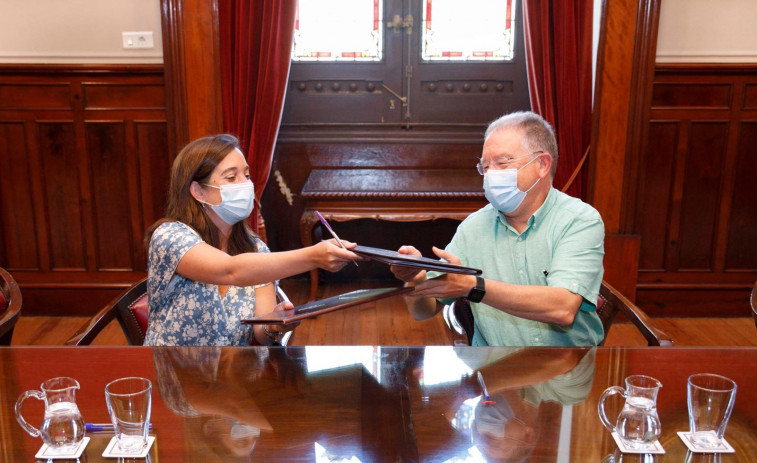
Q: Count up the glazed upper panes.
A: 2